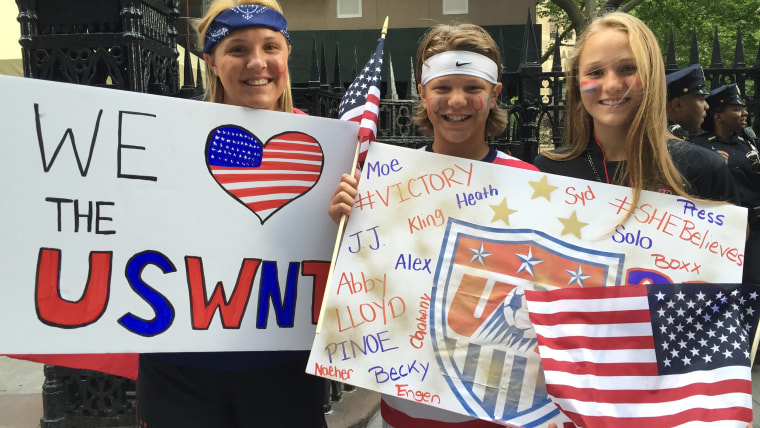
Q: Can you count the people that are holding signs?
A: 3